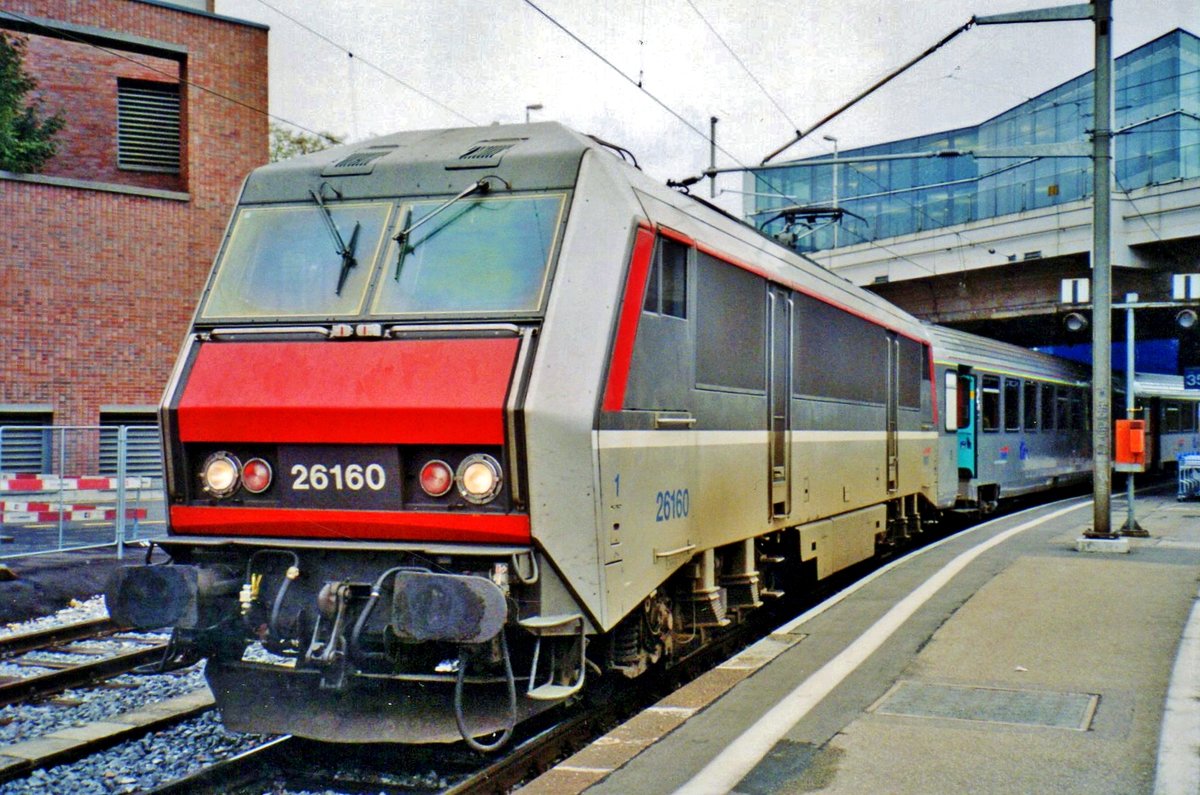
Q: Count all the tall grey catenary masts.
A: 1